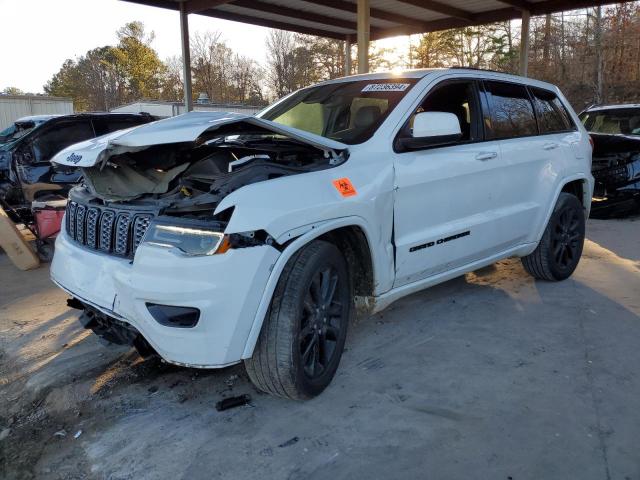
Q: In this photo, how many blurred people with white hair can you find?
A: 0